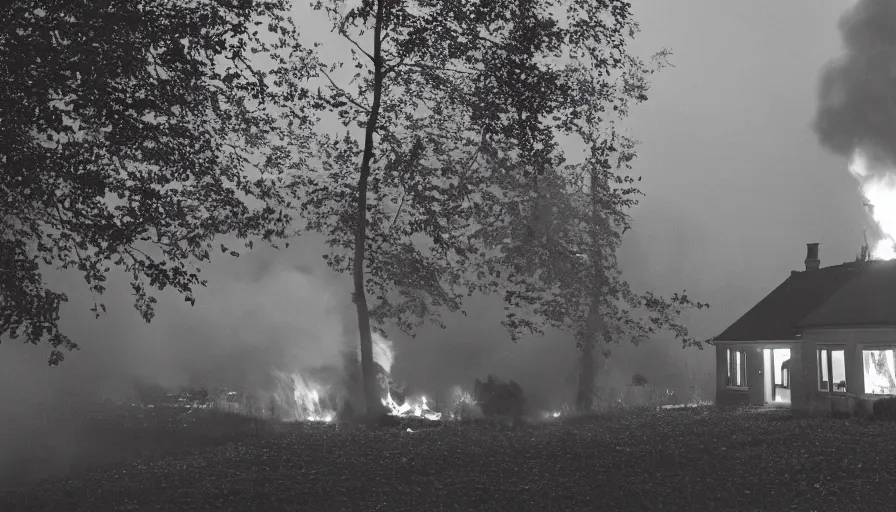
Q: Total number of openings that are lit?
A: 4